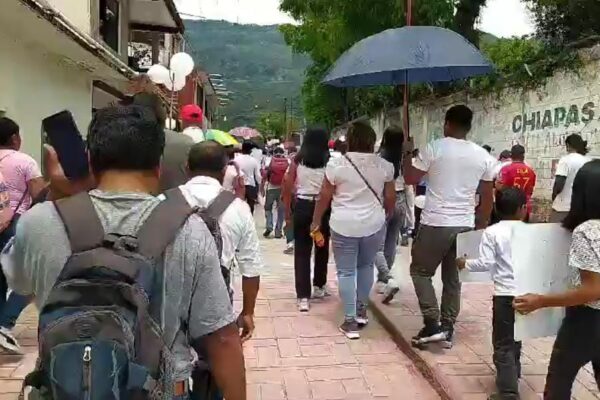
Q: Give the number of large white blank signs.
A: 2